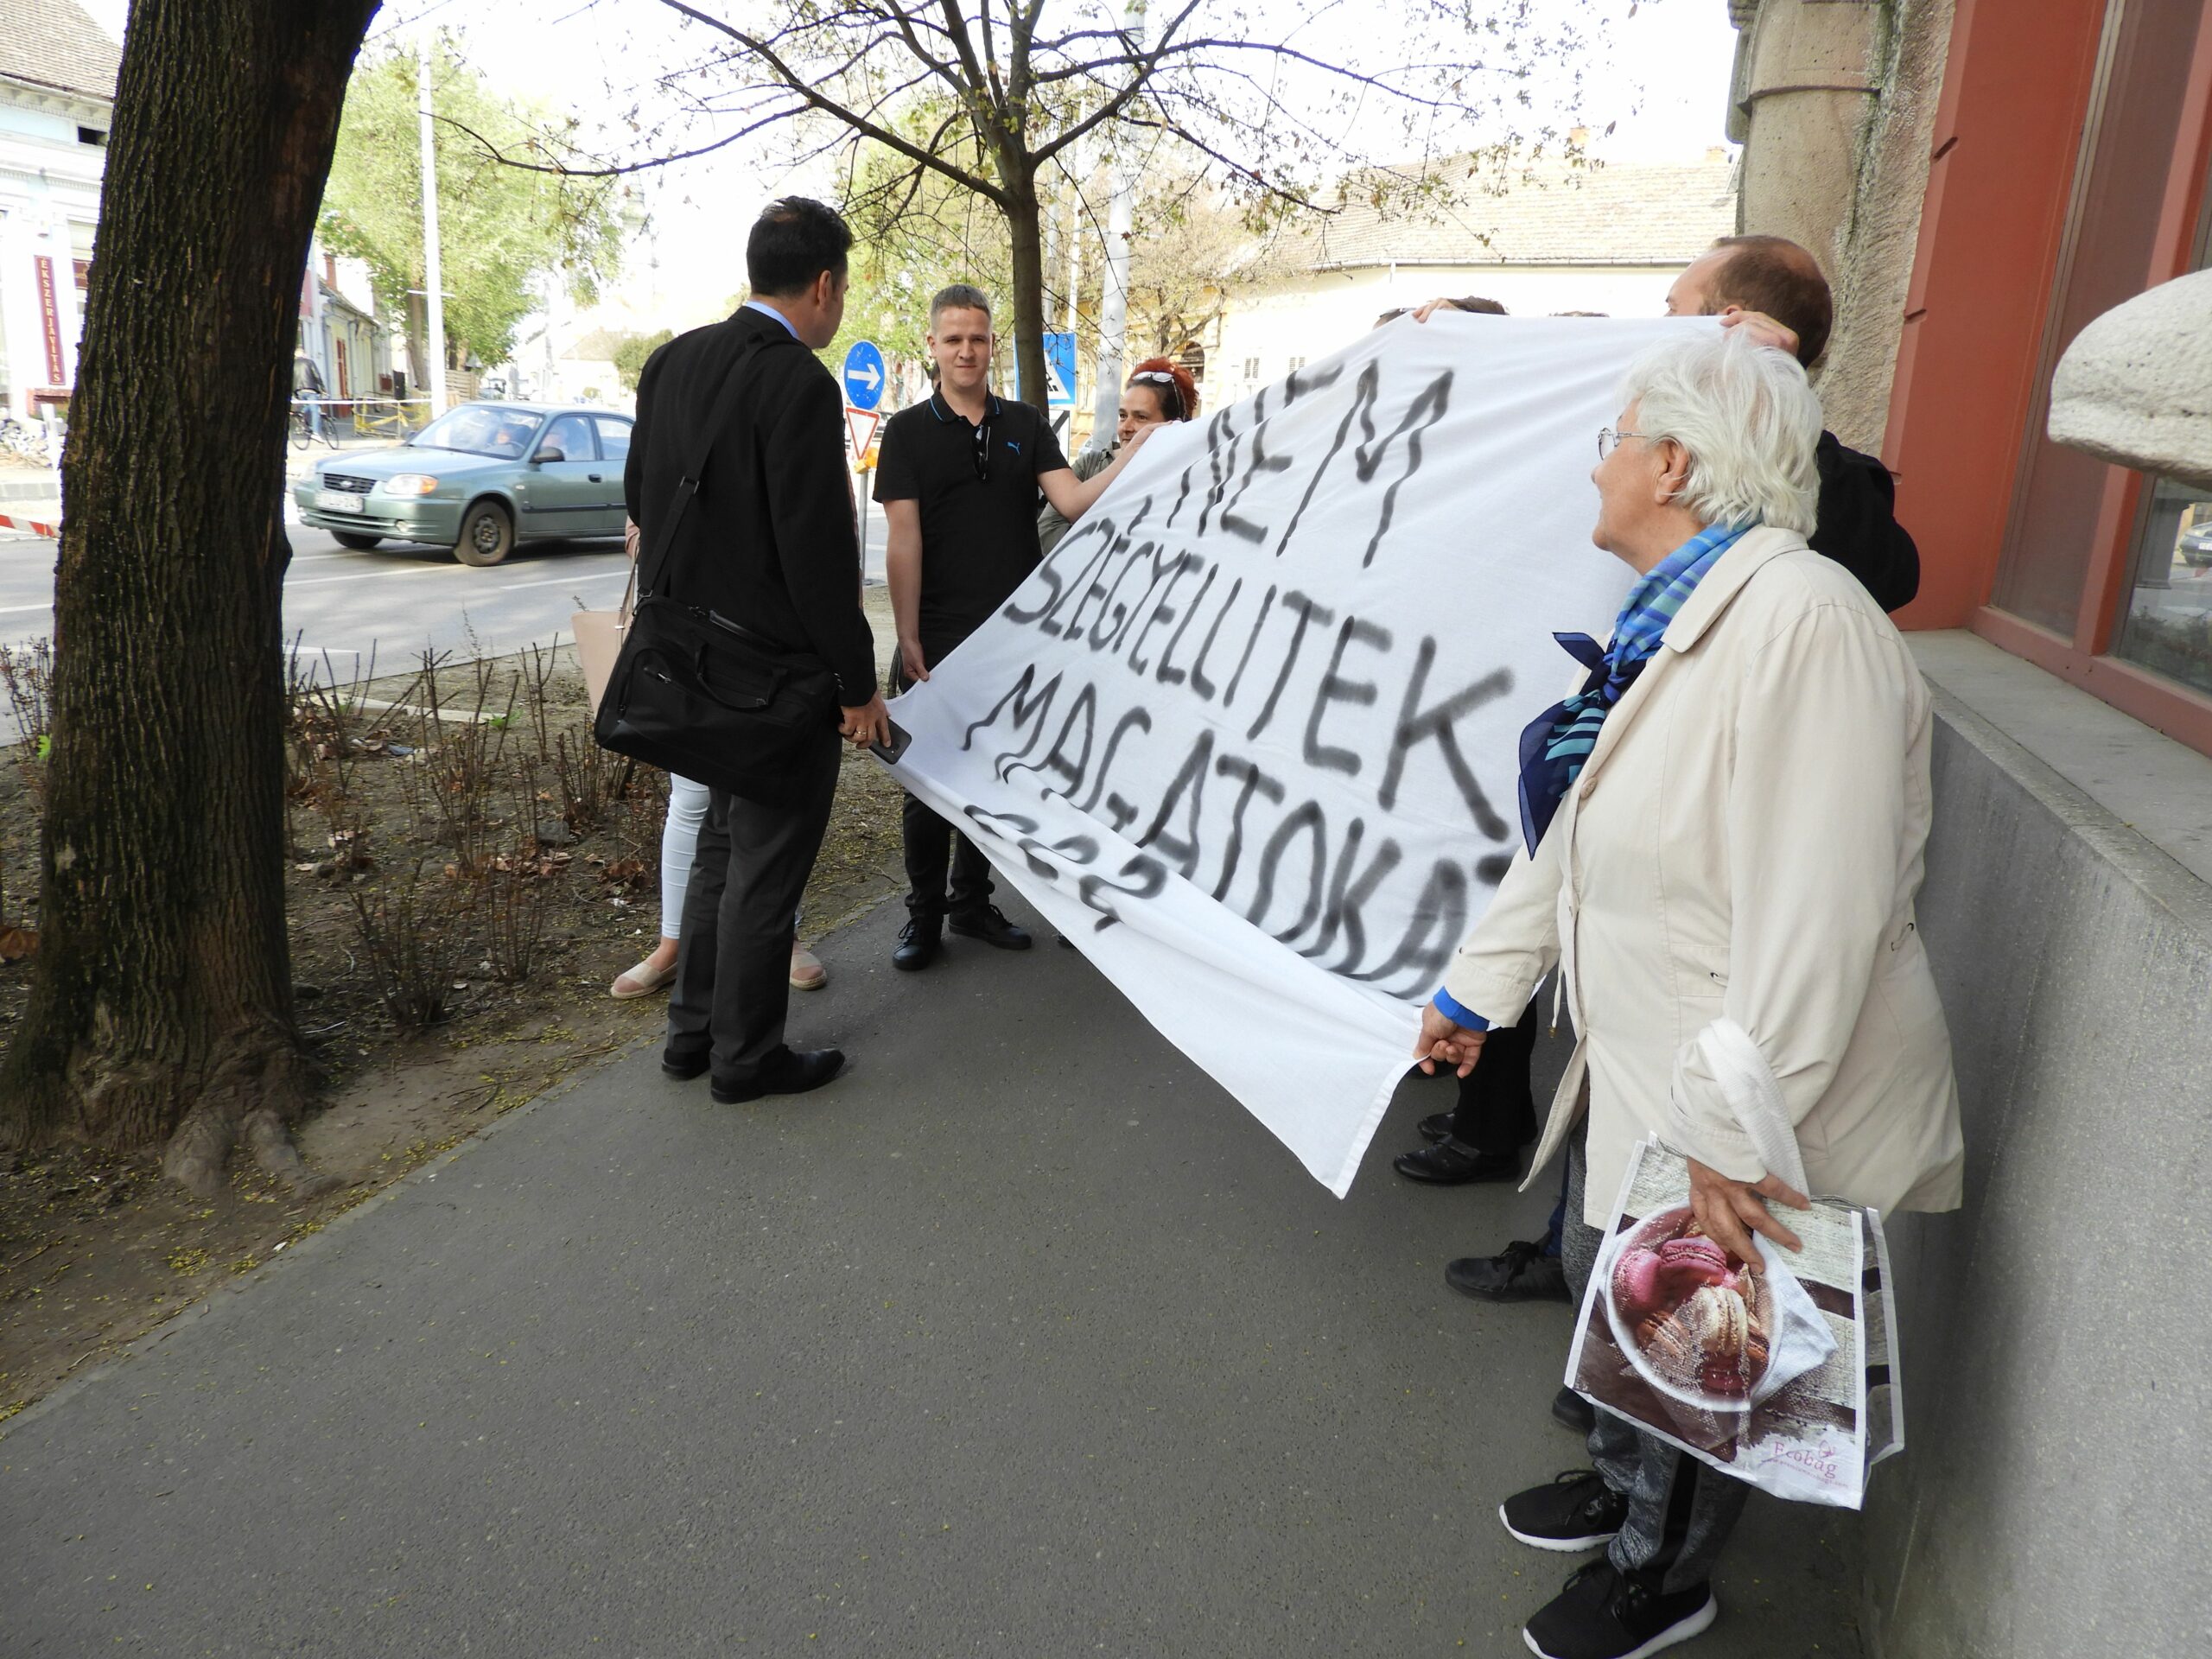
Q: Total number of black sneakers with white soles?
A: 2